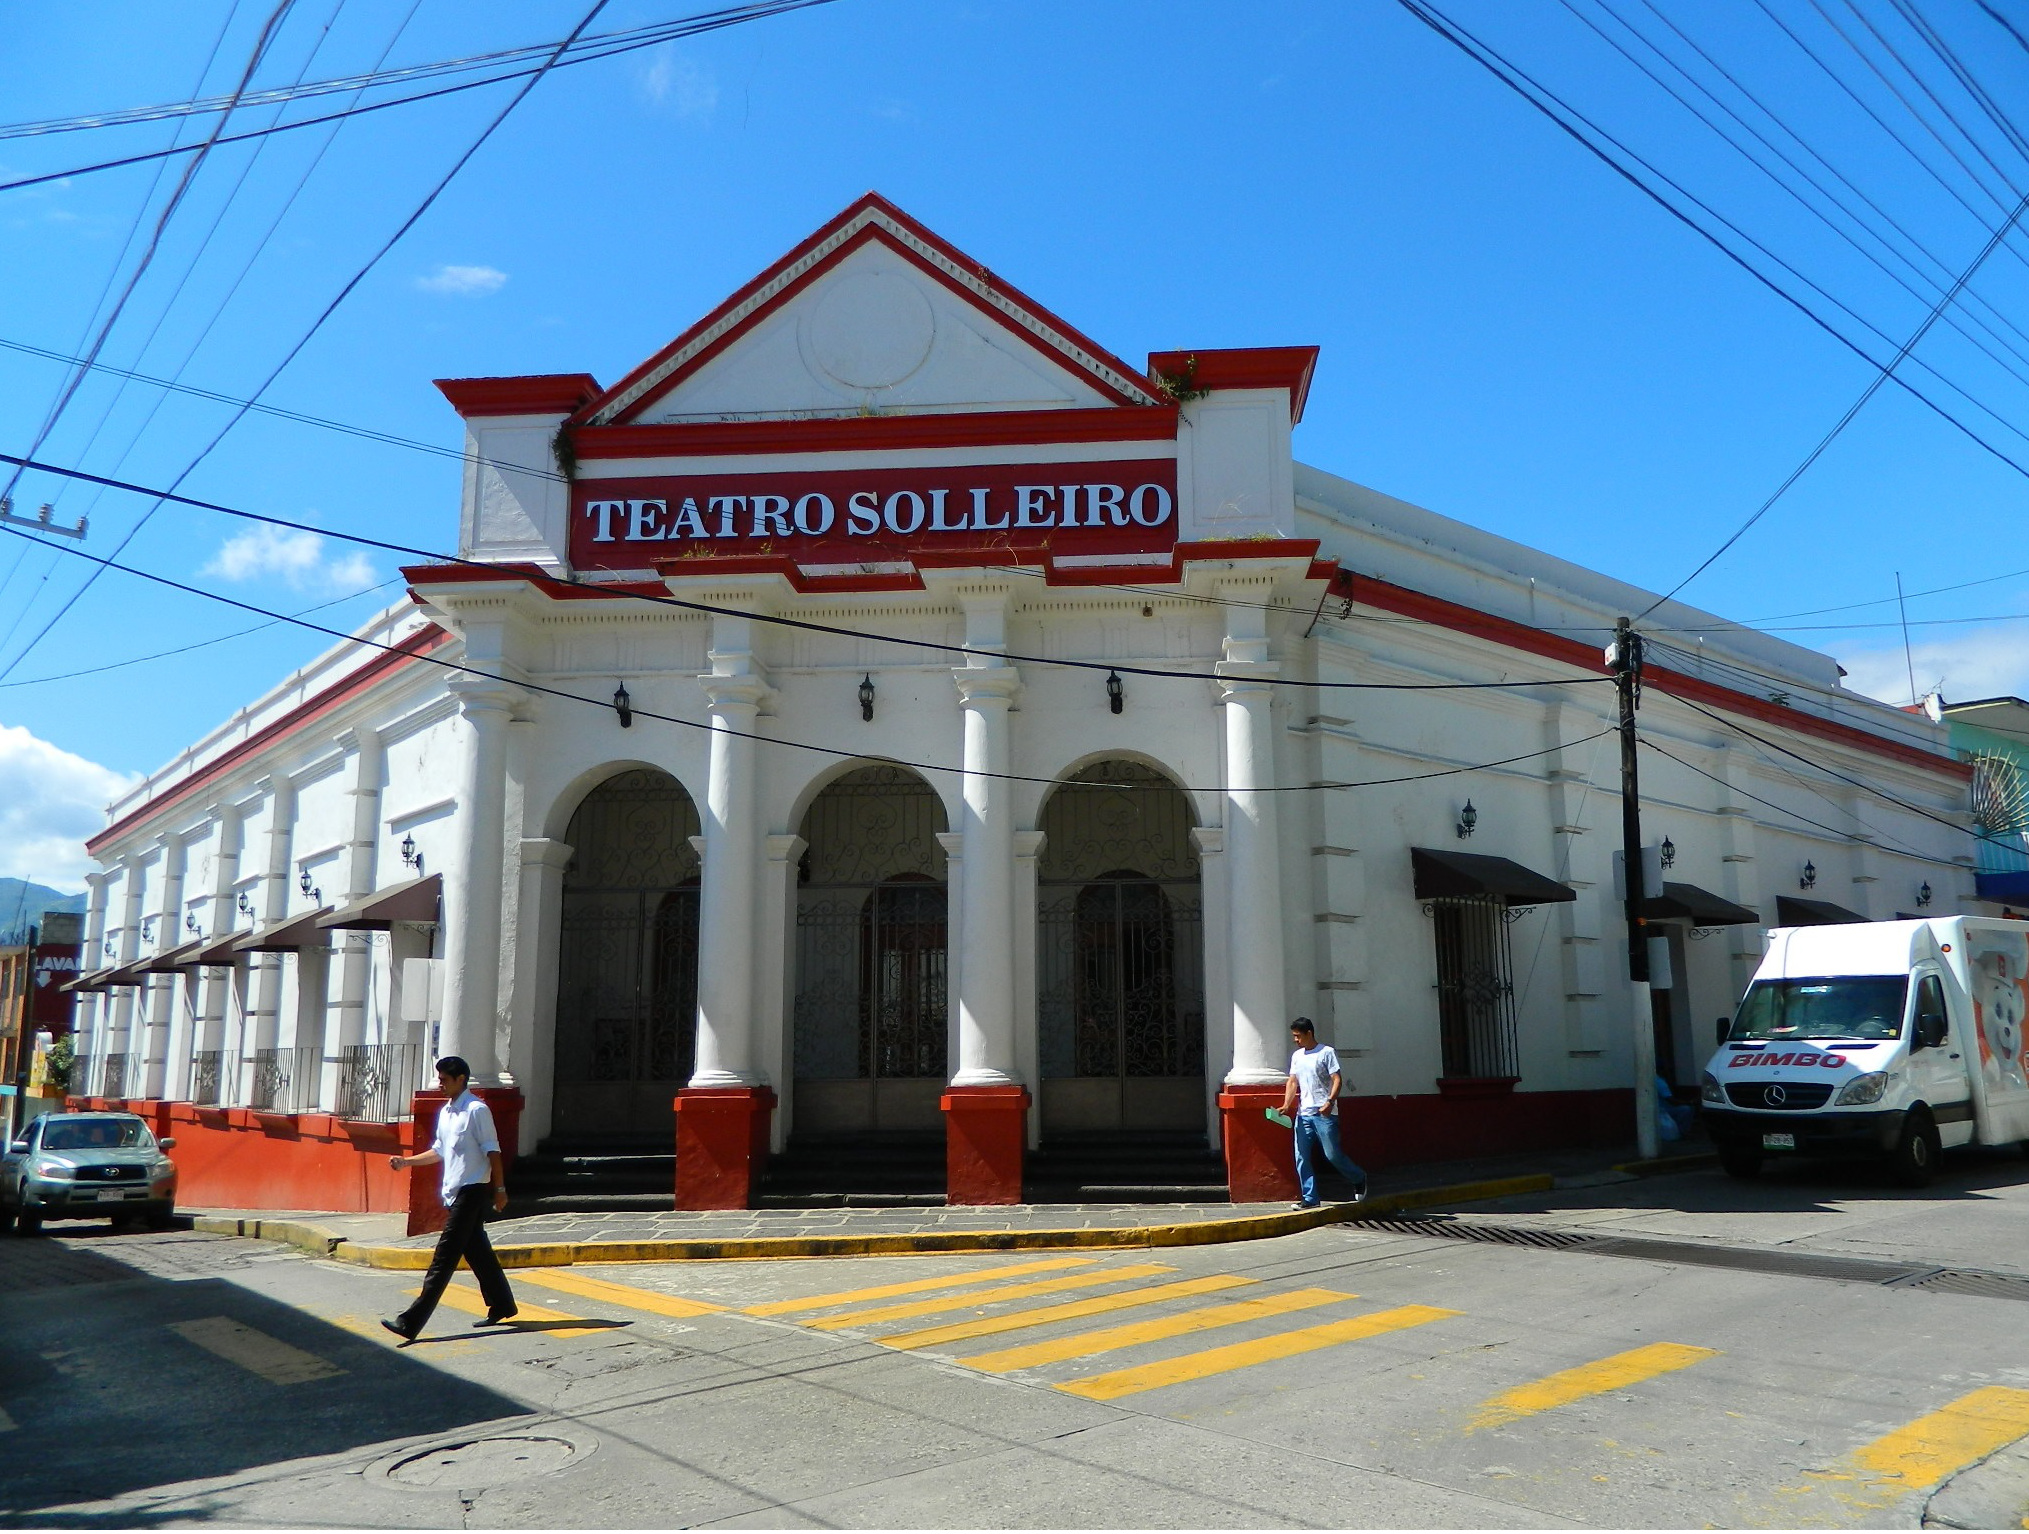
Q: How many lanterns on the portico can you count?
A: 3